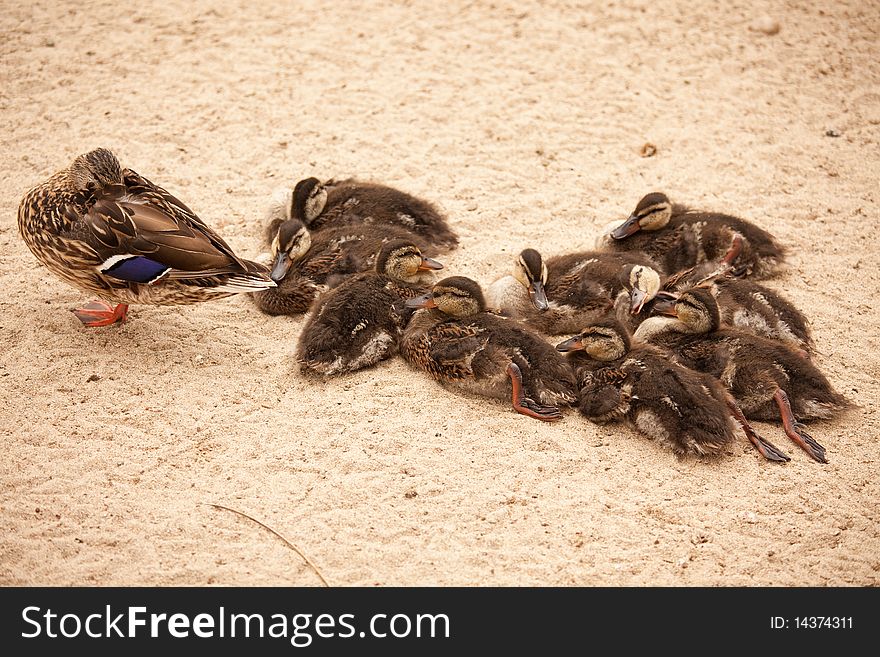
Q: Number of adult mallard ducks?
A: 1